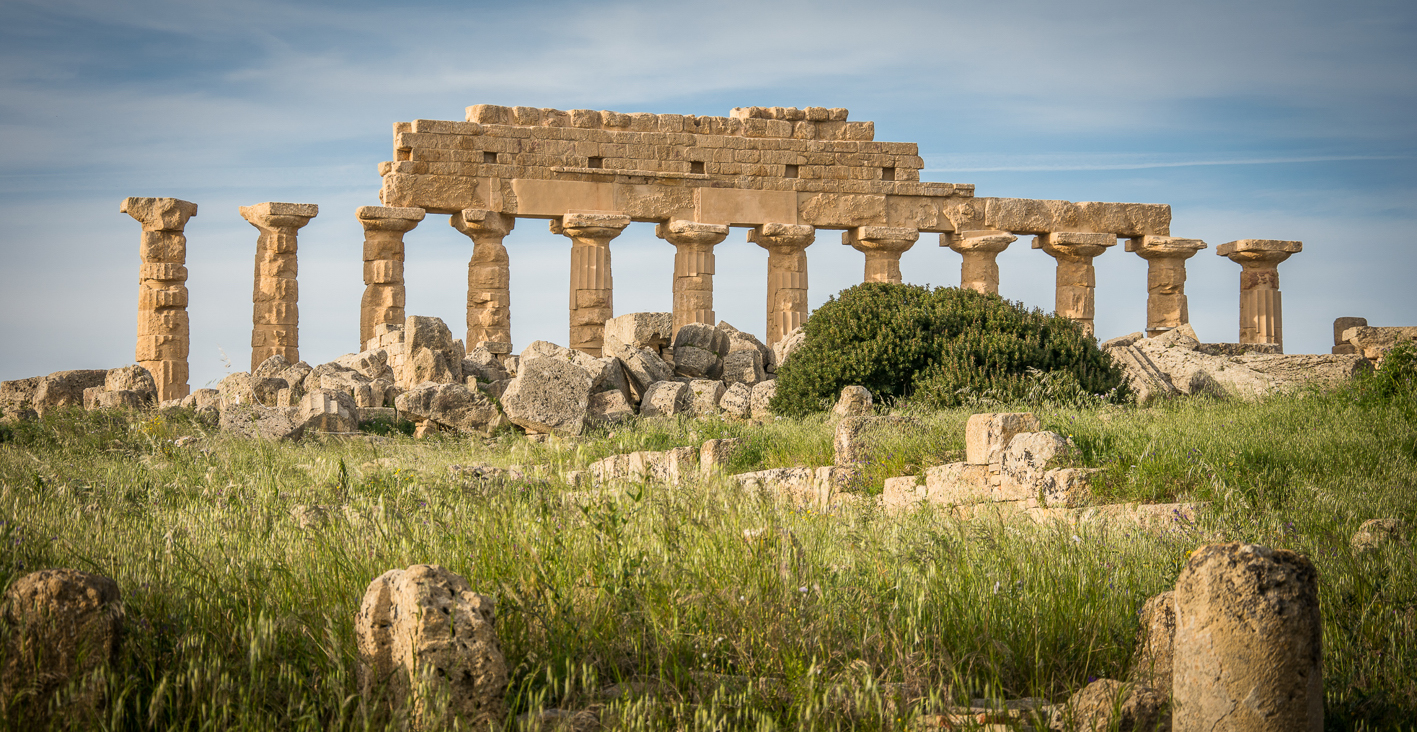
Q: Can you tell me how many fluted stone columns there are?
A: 12